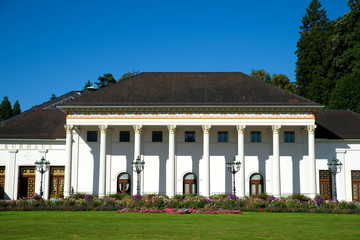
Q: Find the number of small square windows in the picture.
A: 7